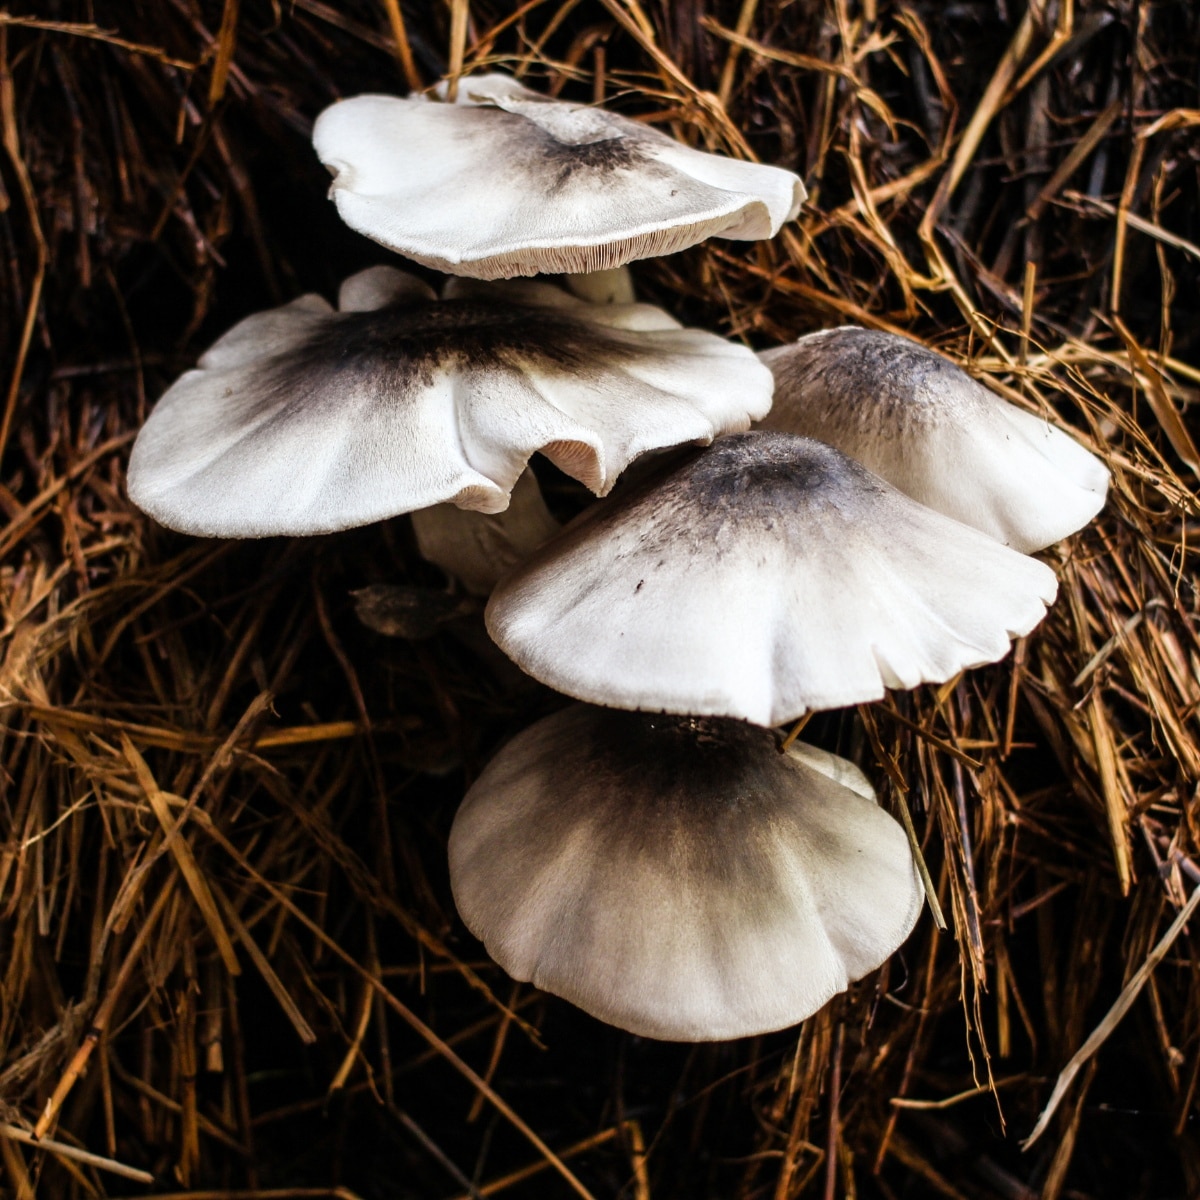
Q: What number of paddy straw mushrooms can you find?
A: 5